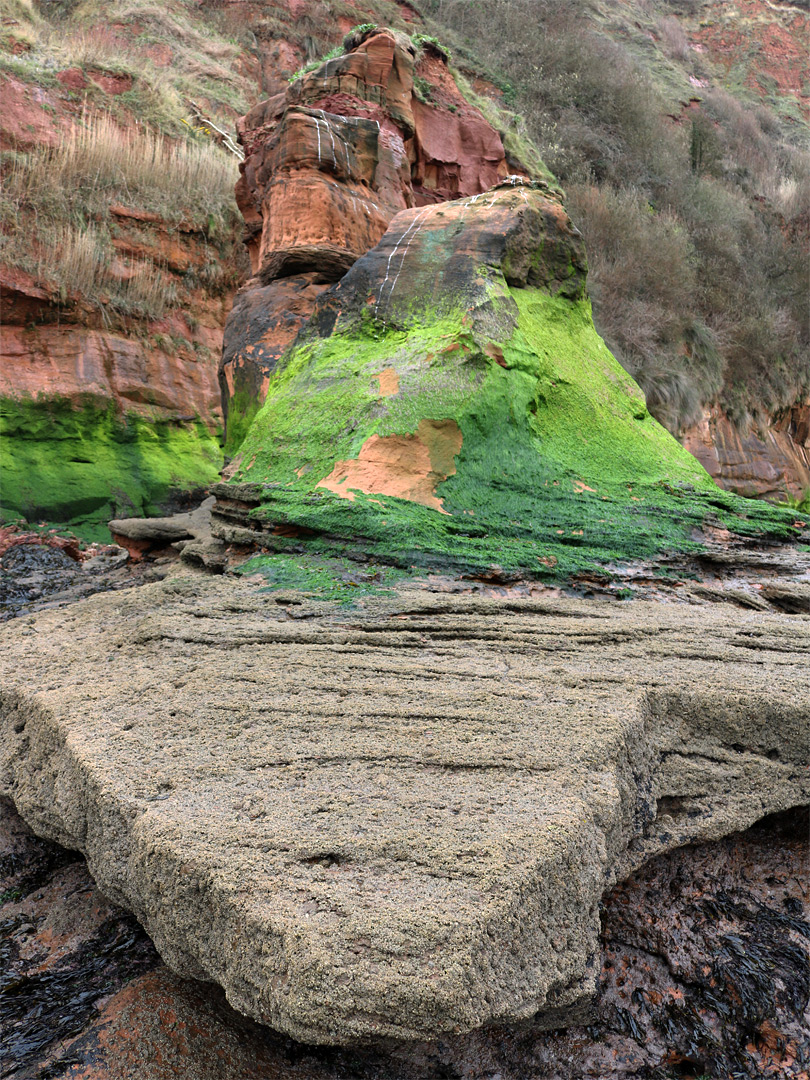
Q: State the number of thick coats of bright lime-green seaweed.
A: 2